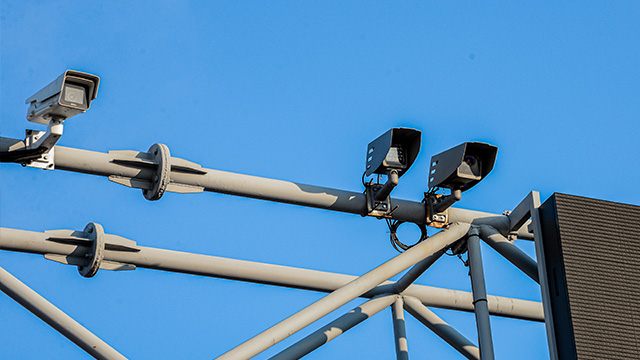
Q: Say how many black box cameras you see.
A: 2